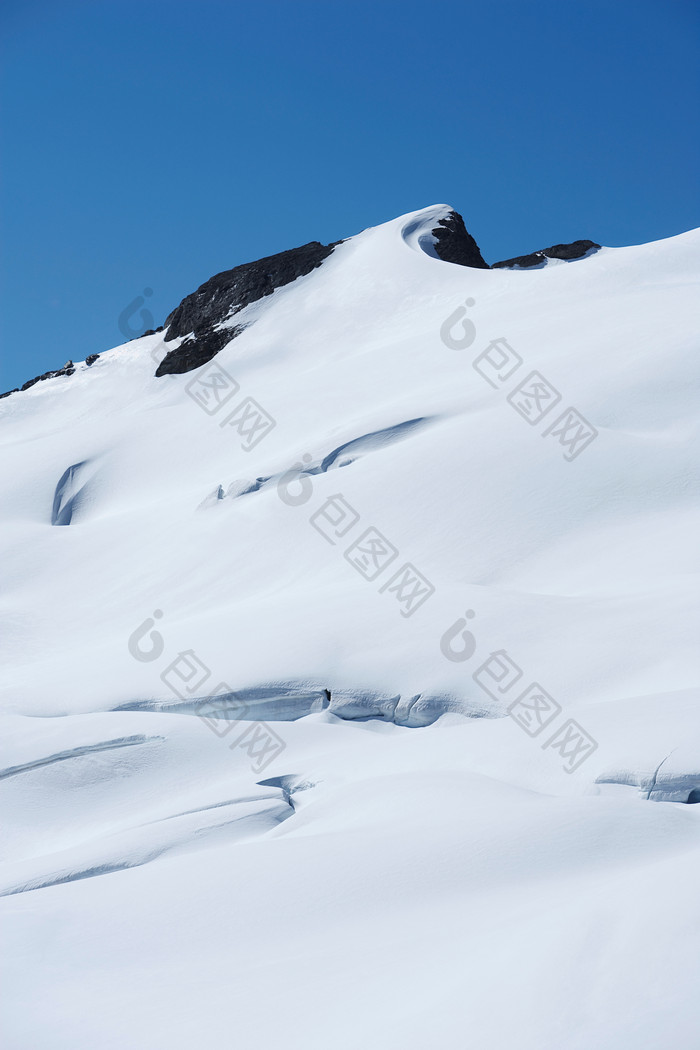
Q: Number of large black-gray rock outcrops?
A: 3